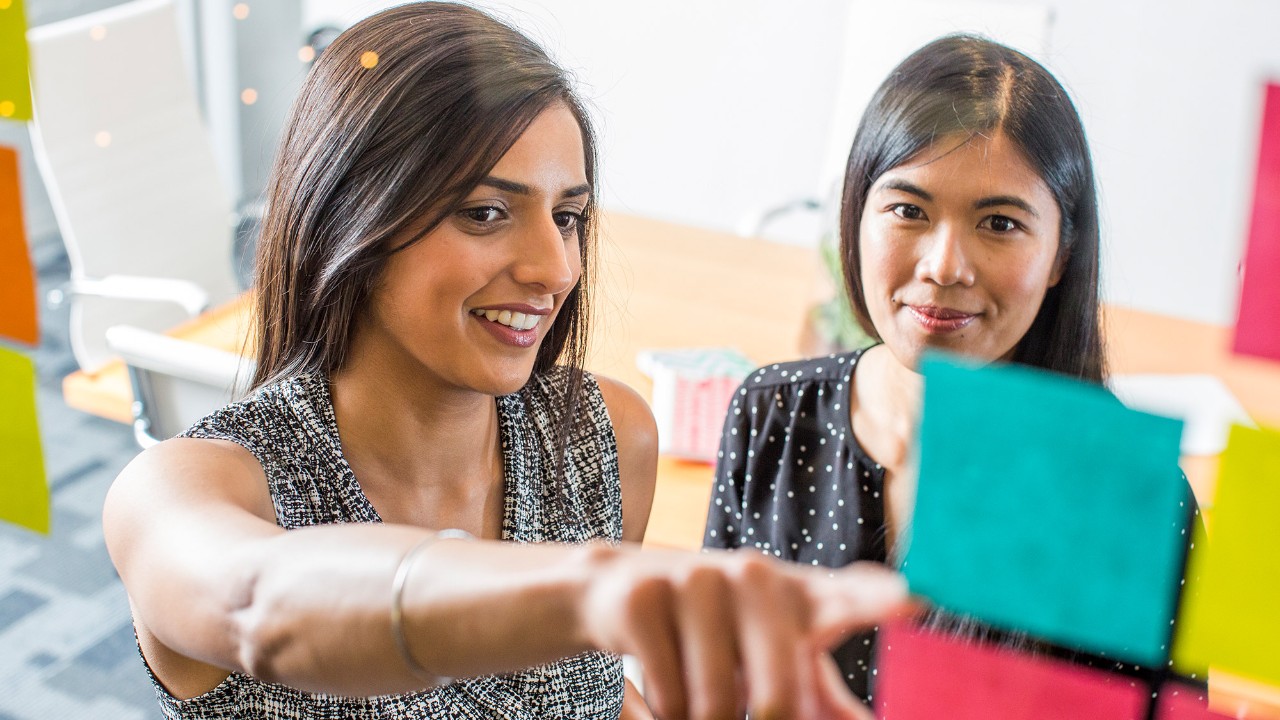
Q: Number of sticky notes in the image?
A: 8